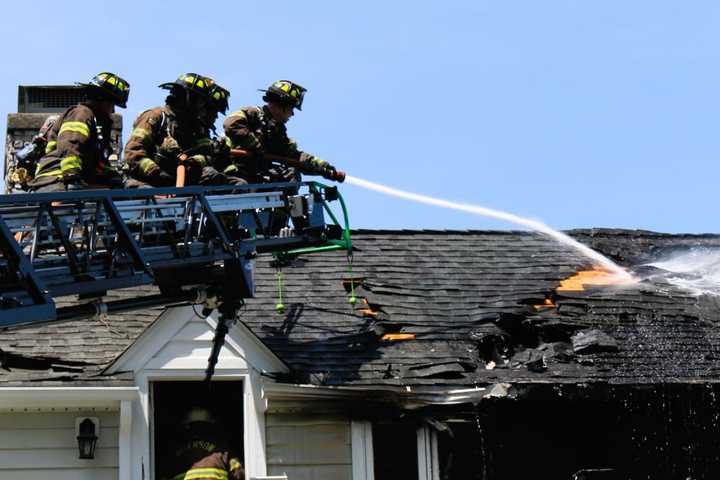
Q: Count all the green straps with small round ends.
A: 2